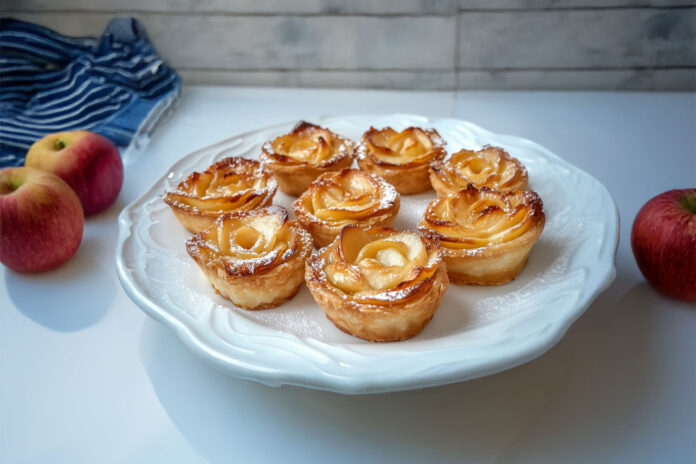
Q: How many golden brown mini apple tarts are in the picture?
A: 8